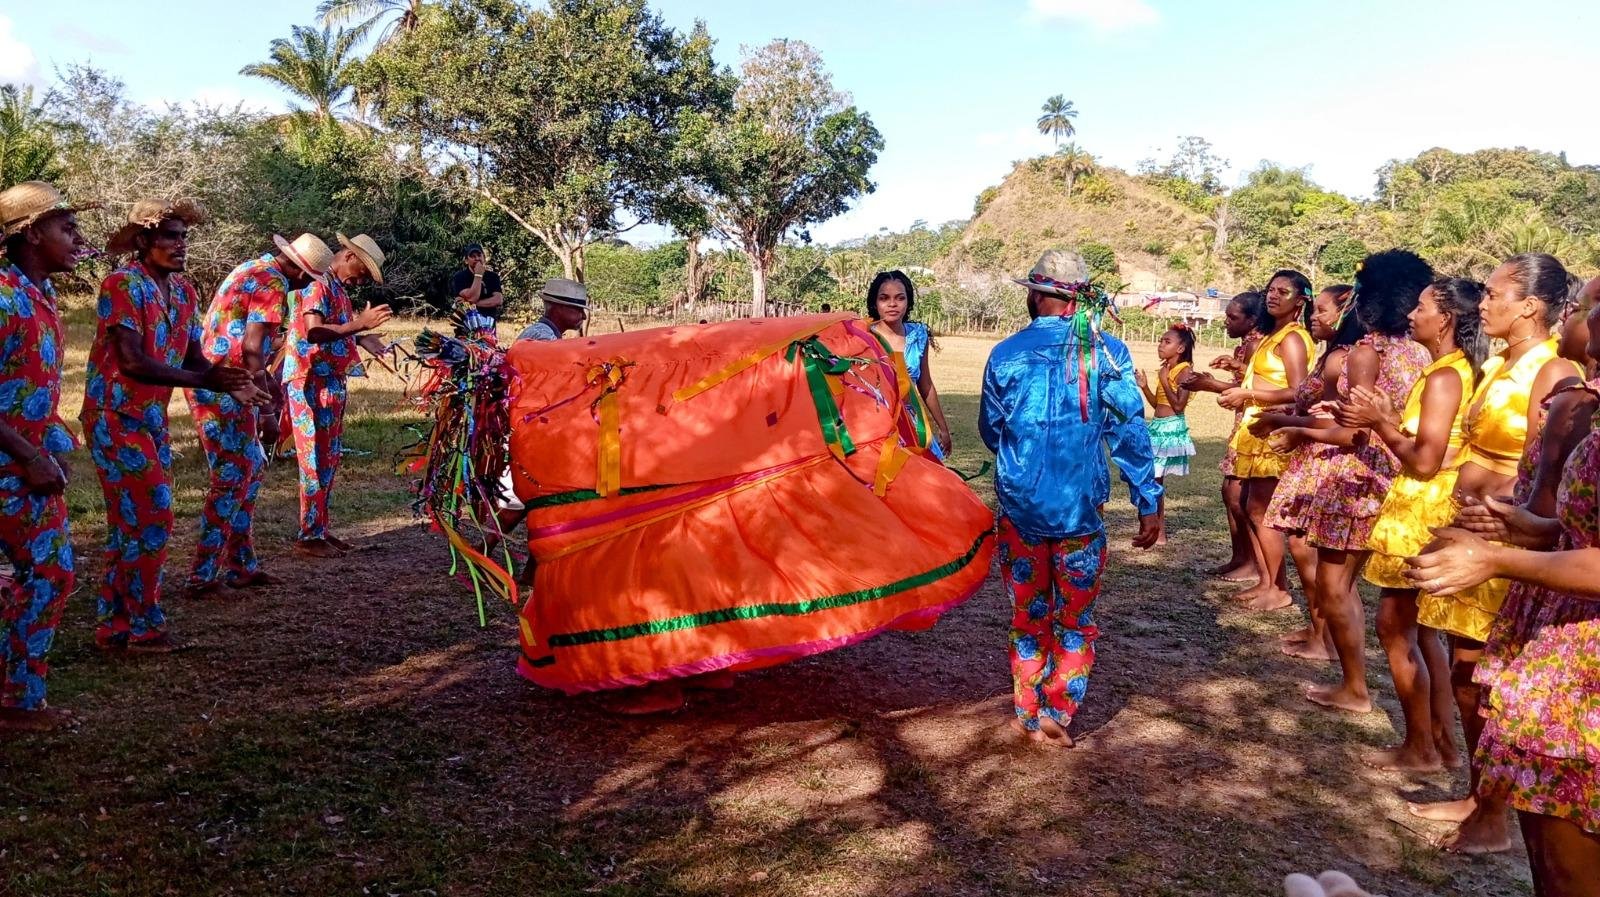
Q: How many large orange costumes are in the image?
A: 1